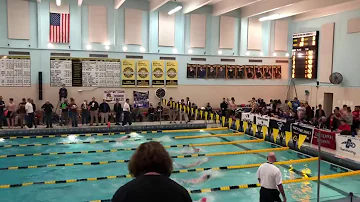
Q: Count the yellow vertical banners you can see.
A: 4